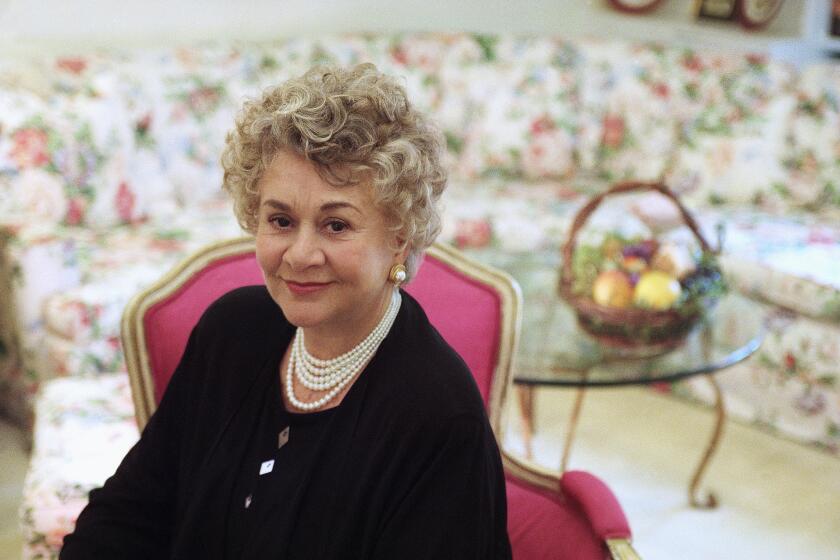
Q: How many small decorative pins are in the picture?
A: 3